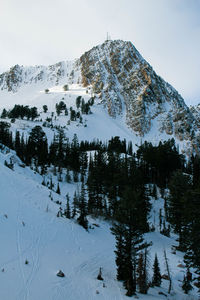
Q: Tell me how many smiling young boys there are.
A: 0